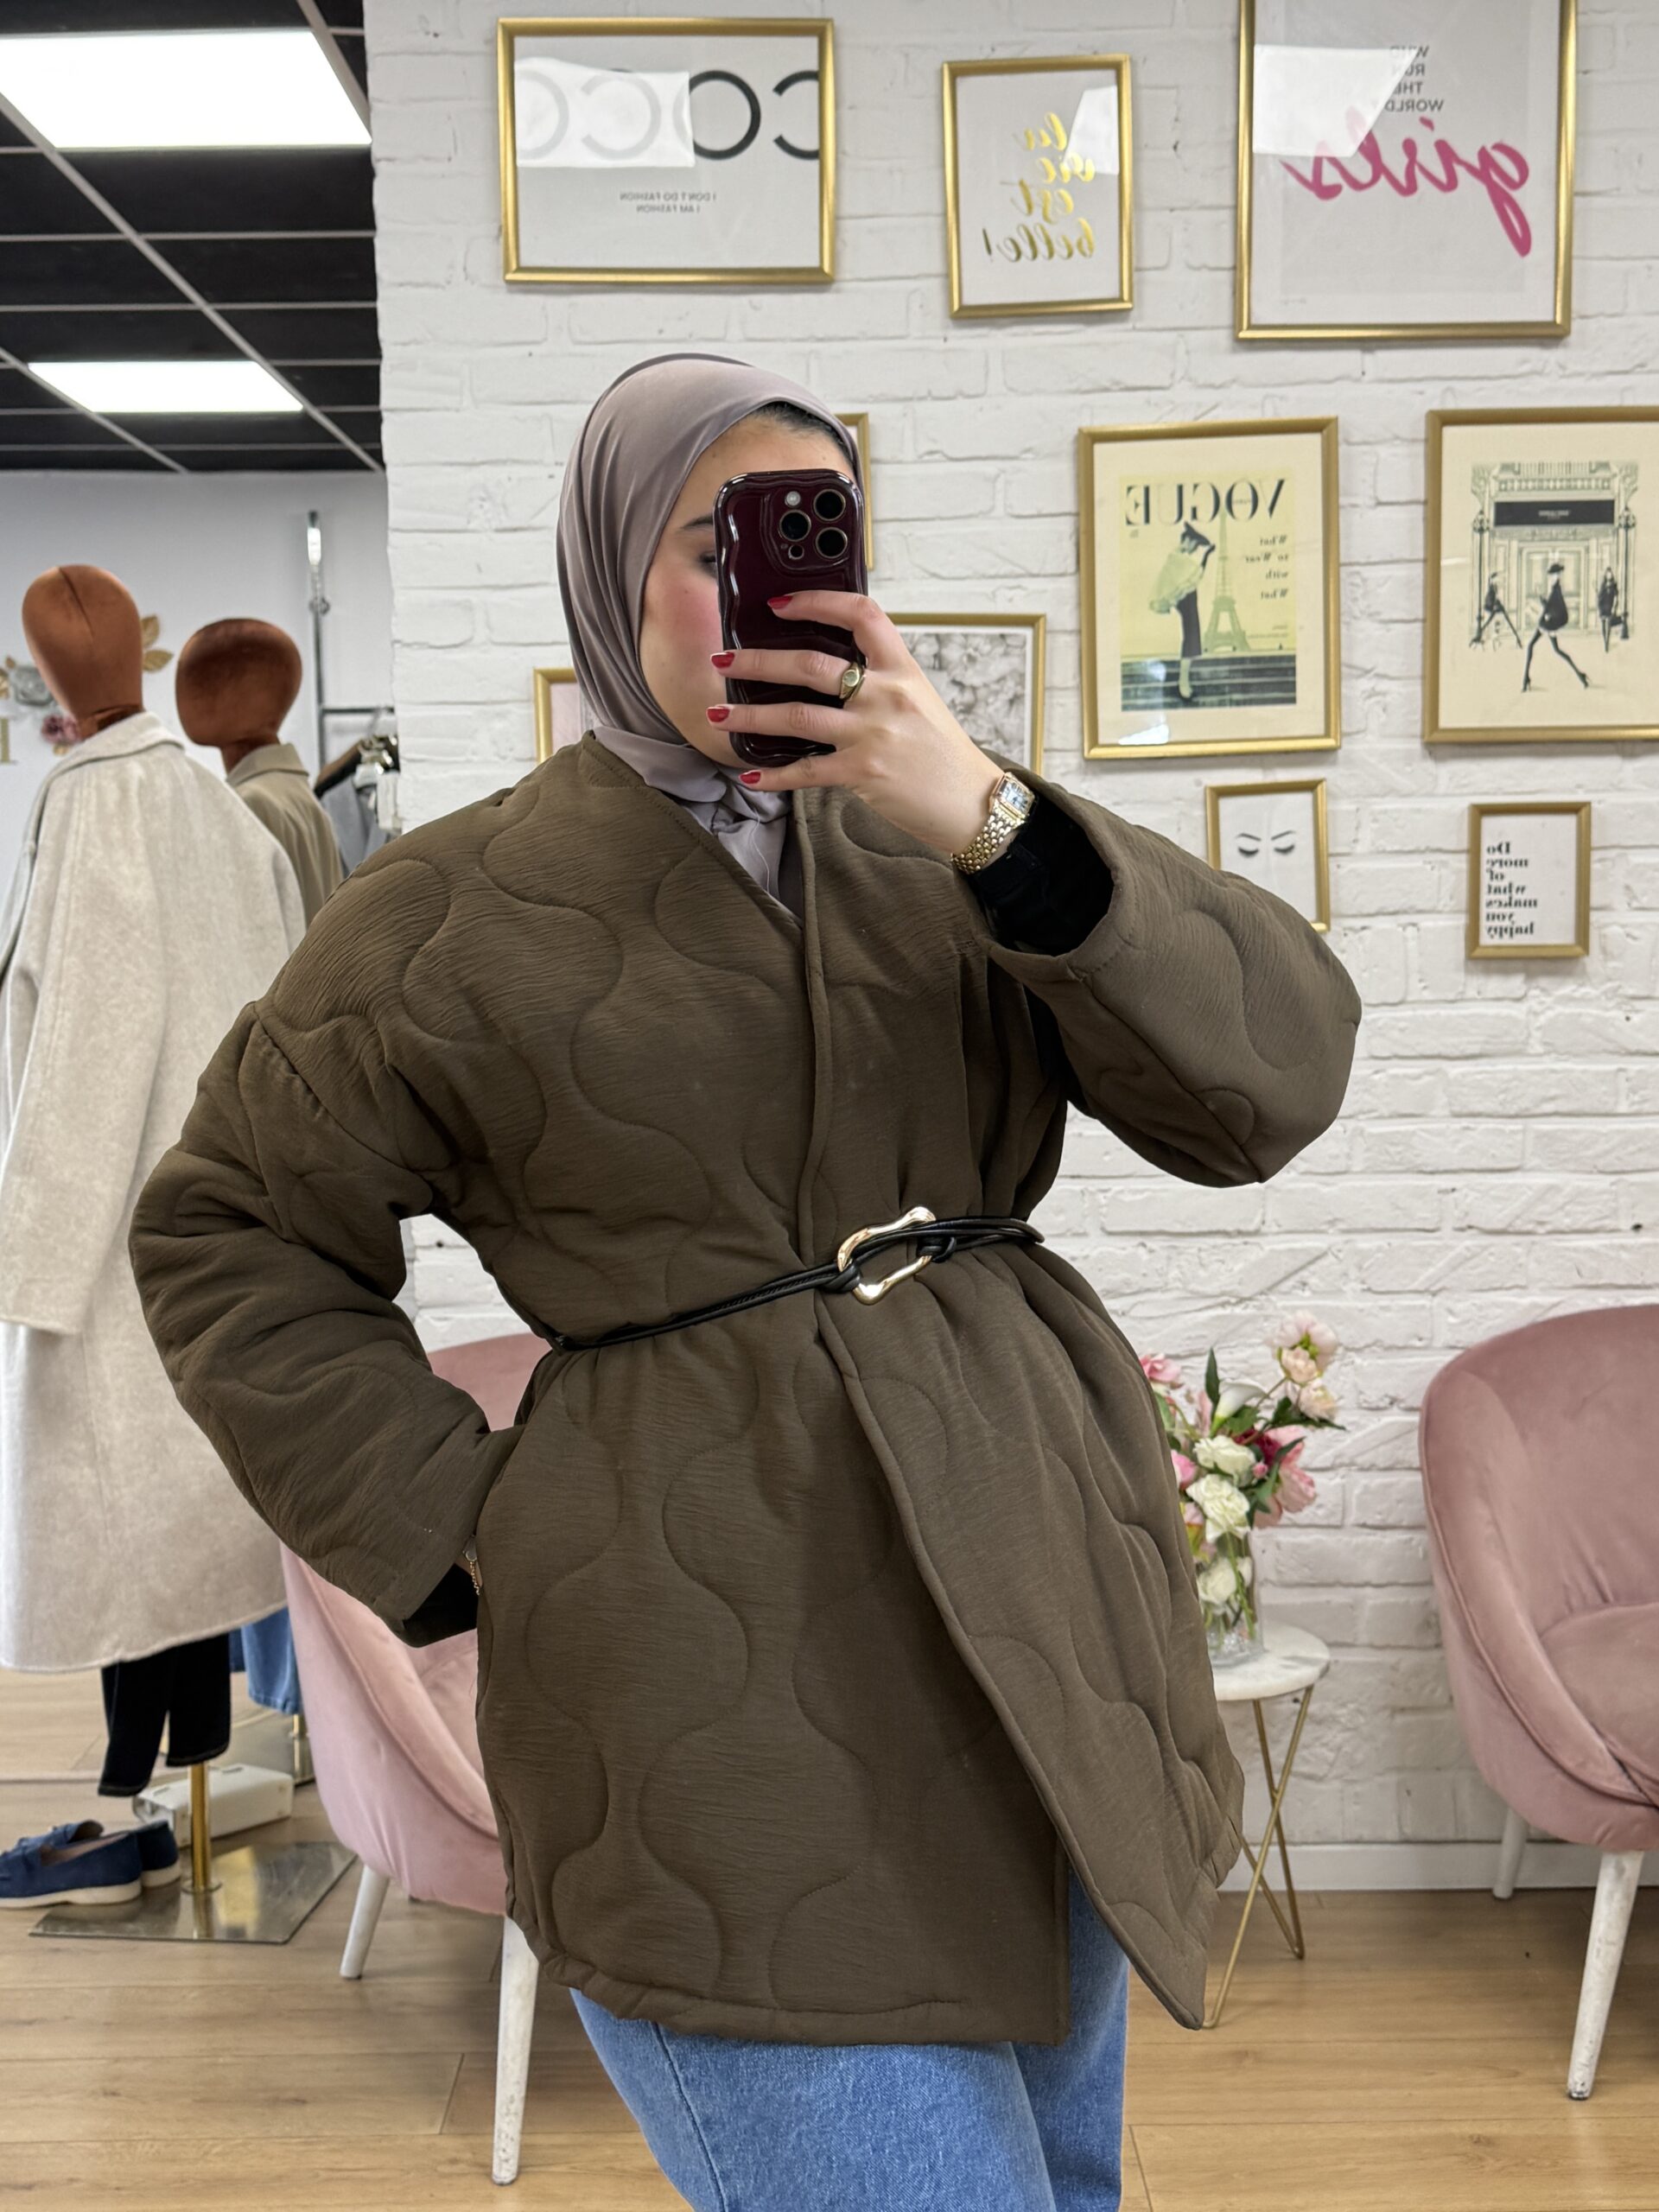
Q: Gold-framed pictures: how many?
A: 10